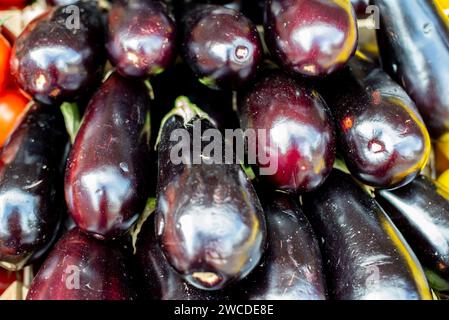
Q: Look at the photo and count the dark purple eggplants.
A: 15